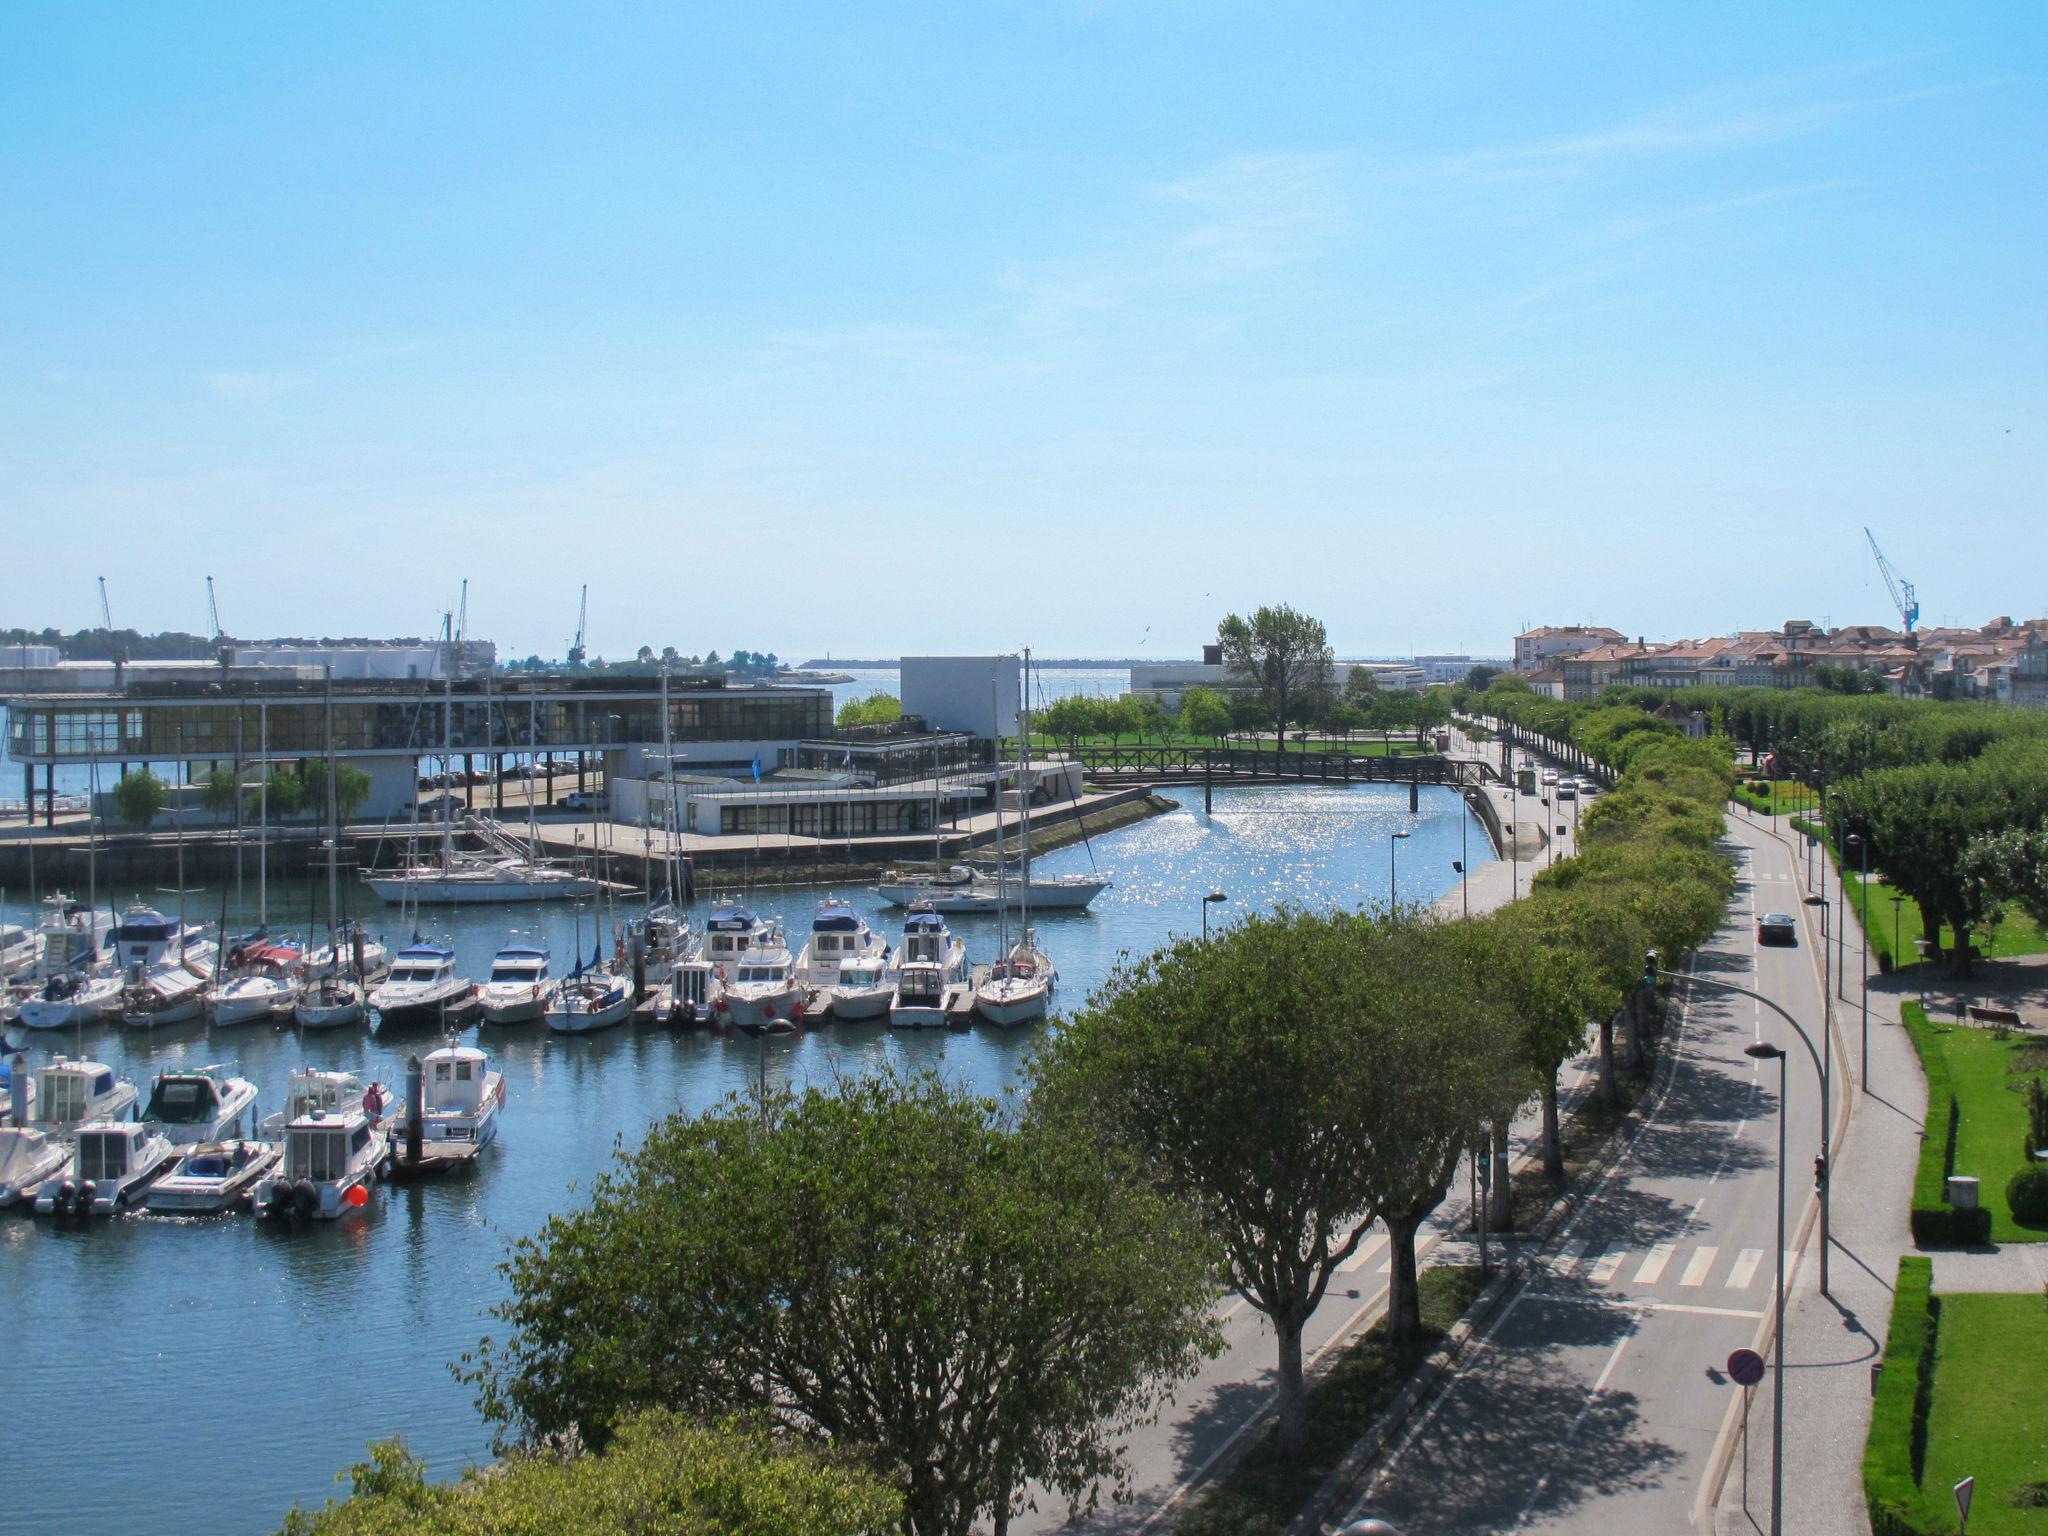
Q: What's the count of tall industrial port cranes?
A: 5